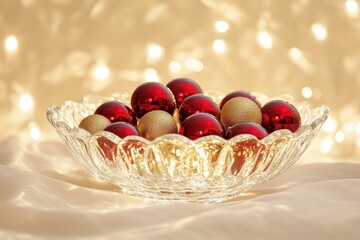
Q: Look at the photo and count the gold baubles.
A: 3